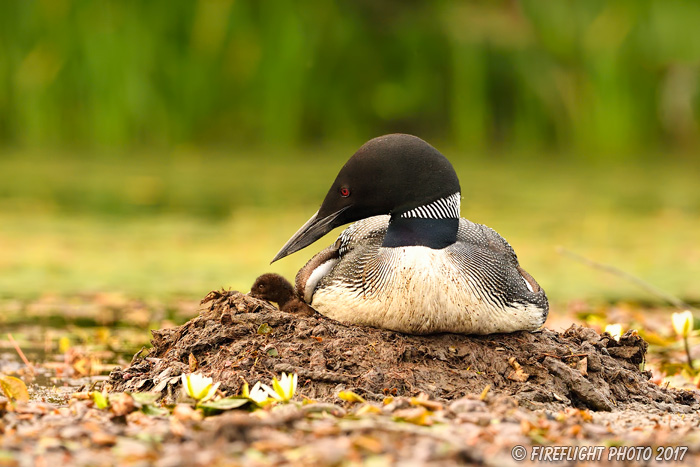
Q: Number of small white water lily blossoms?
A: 5